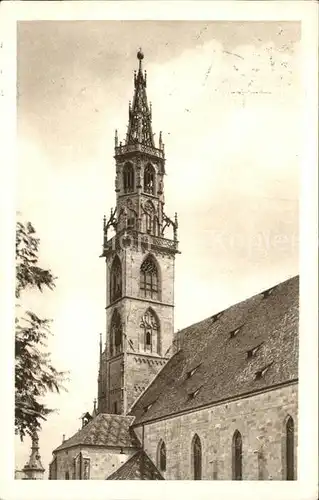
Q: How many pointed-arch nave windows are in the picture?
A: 4